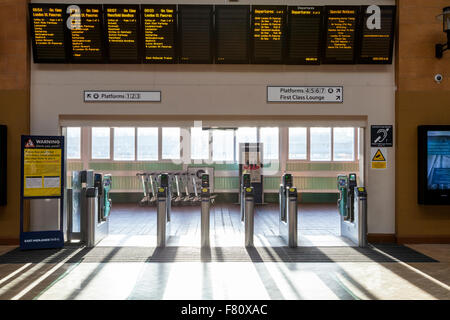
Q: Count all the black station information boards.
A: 10